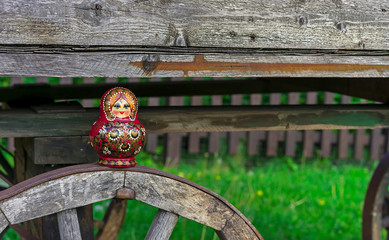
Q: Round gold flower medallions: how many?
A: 3